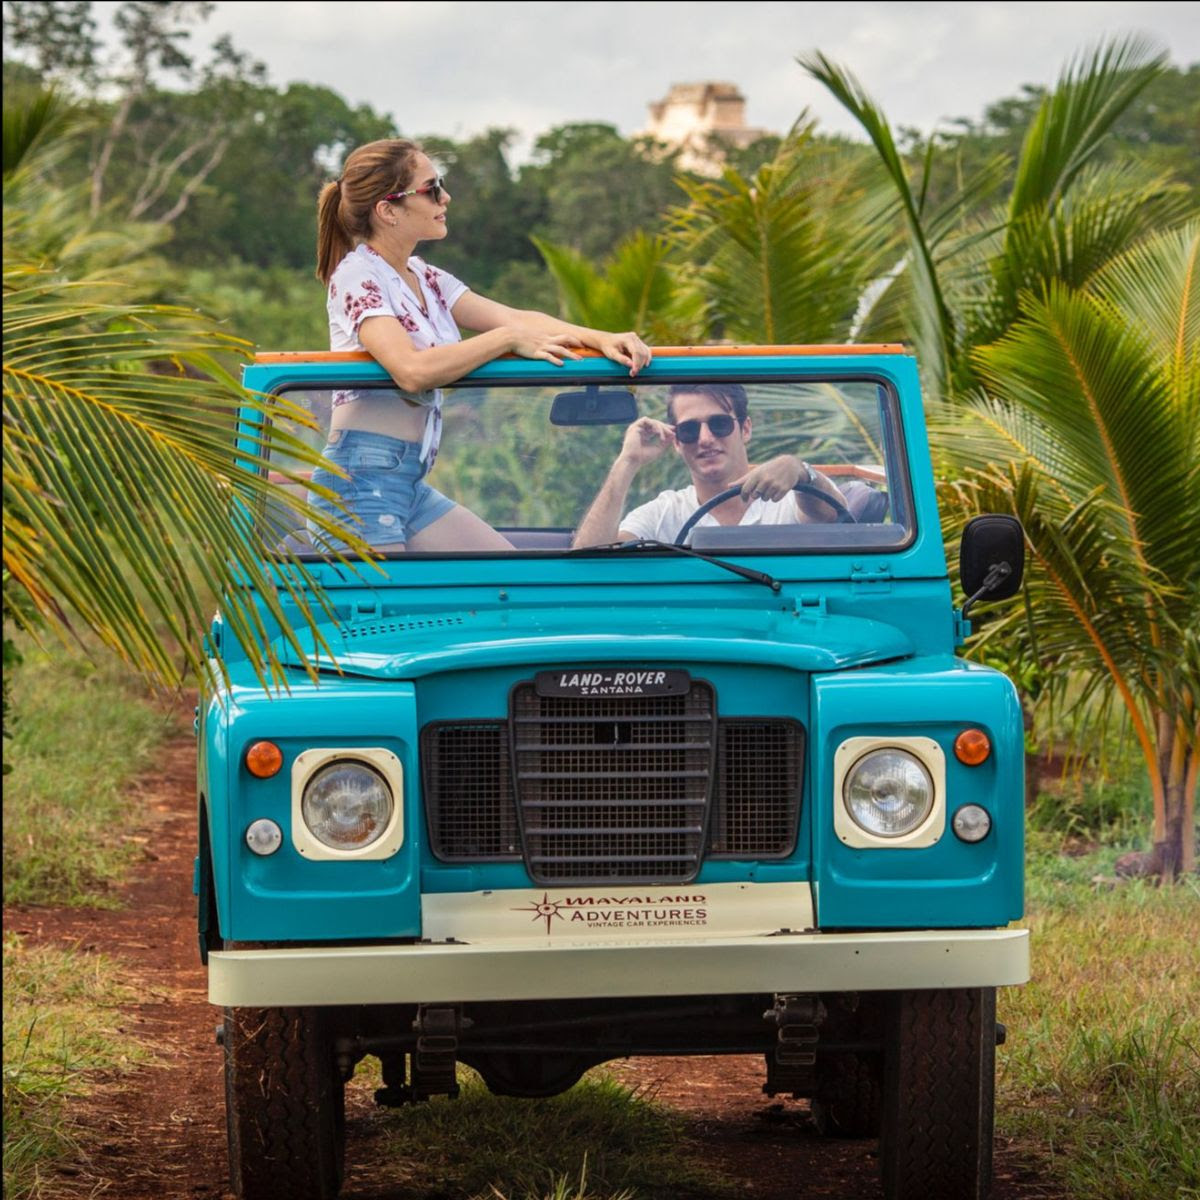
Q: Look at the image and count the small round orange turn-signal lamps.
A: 2